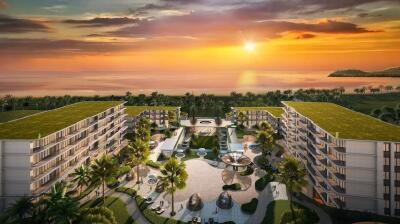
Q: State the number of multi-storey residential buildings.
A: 4